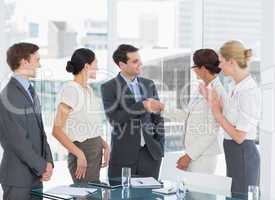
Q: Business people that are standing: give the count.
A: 5